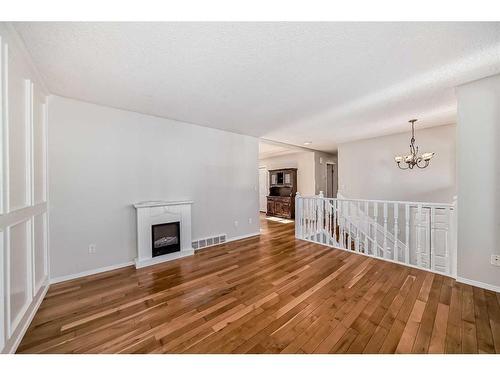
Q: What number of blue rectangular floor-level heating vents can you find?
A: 0